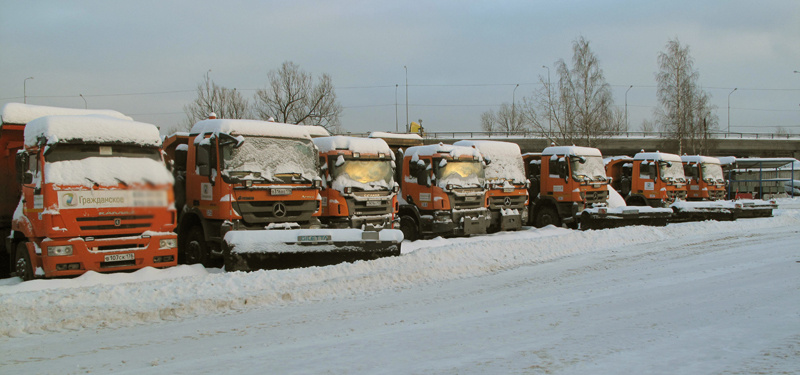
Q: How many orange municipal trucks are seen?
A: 8